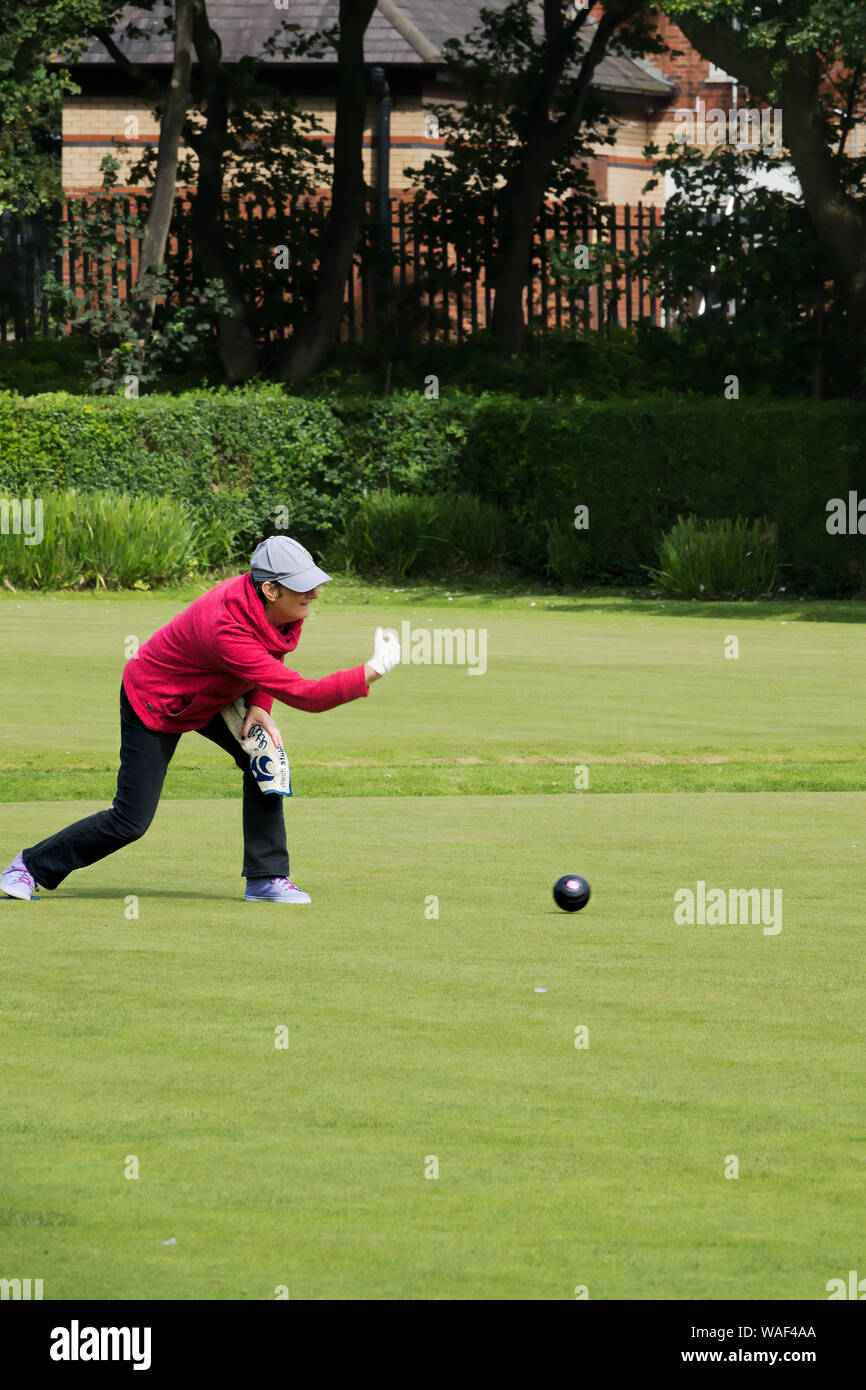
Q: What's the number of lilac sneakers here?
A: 2